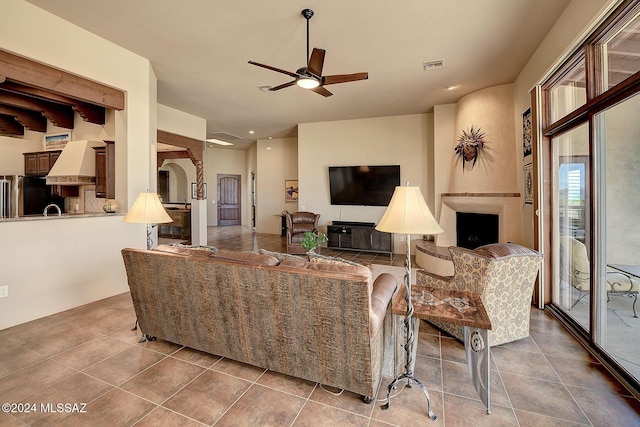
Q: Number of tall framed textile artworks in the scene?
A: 2